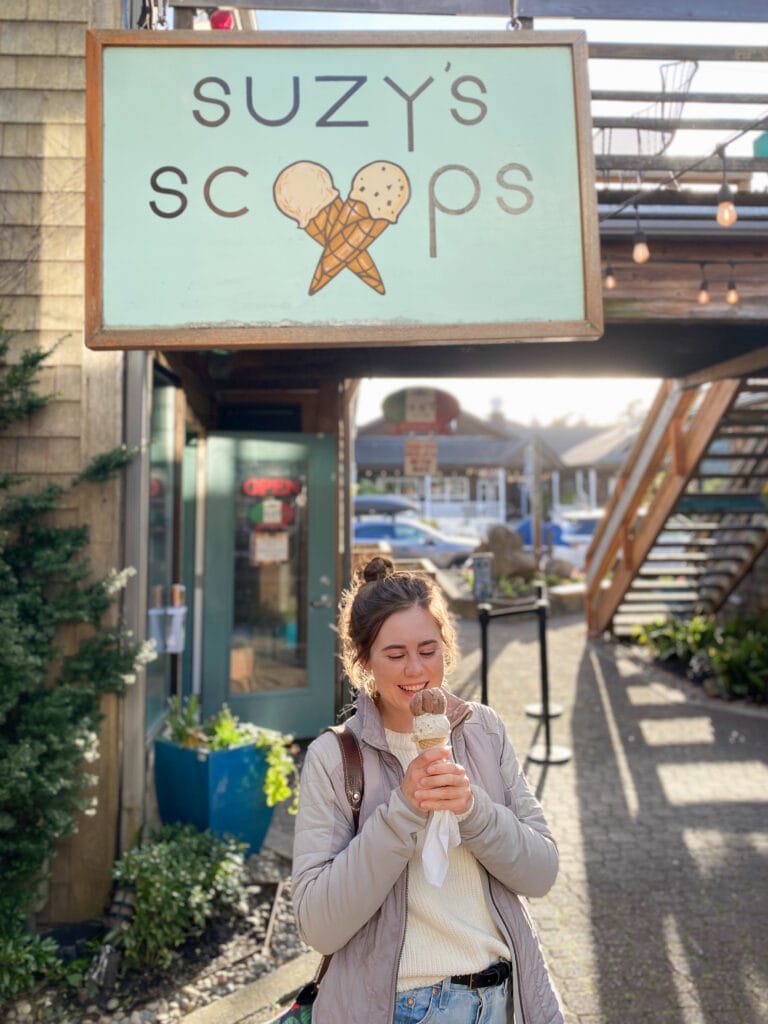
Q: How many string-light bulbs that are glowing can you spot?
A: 5